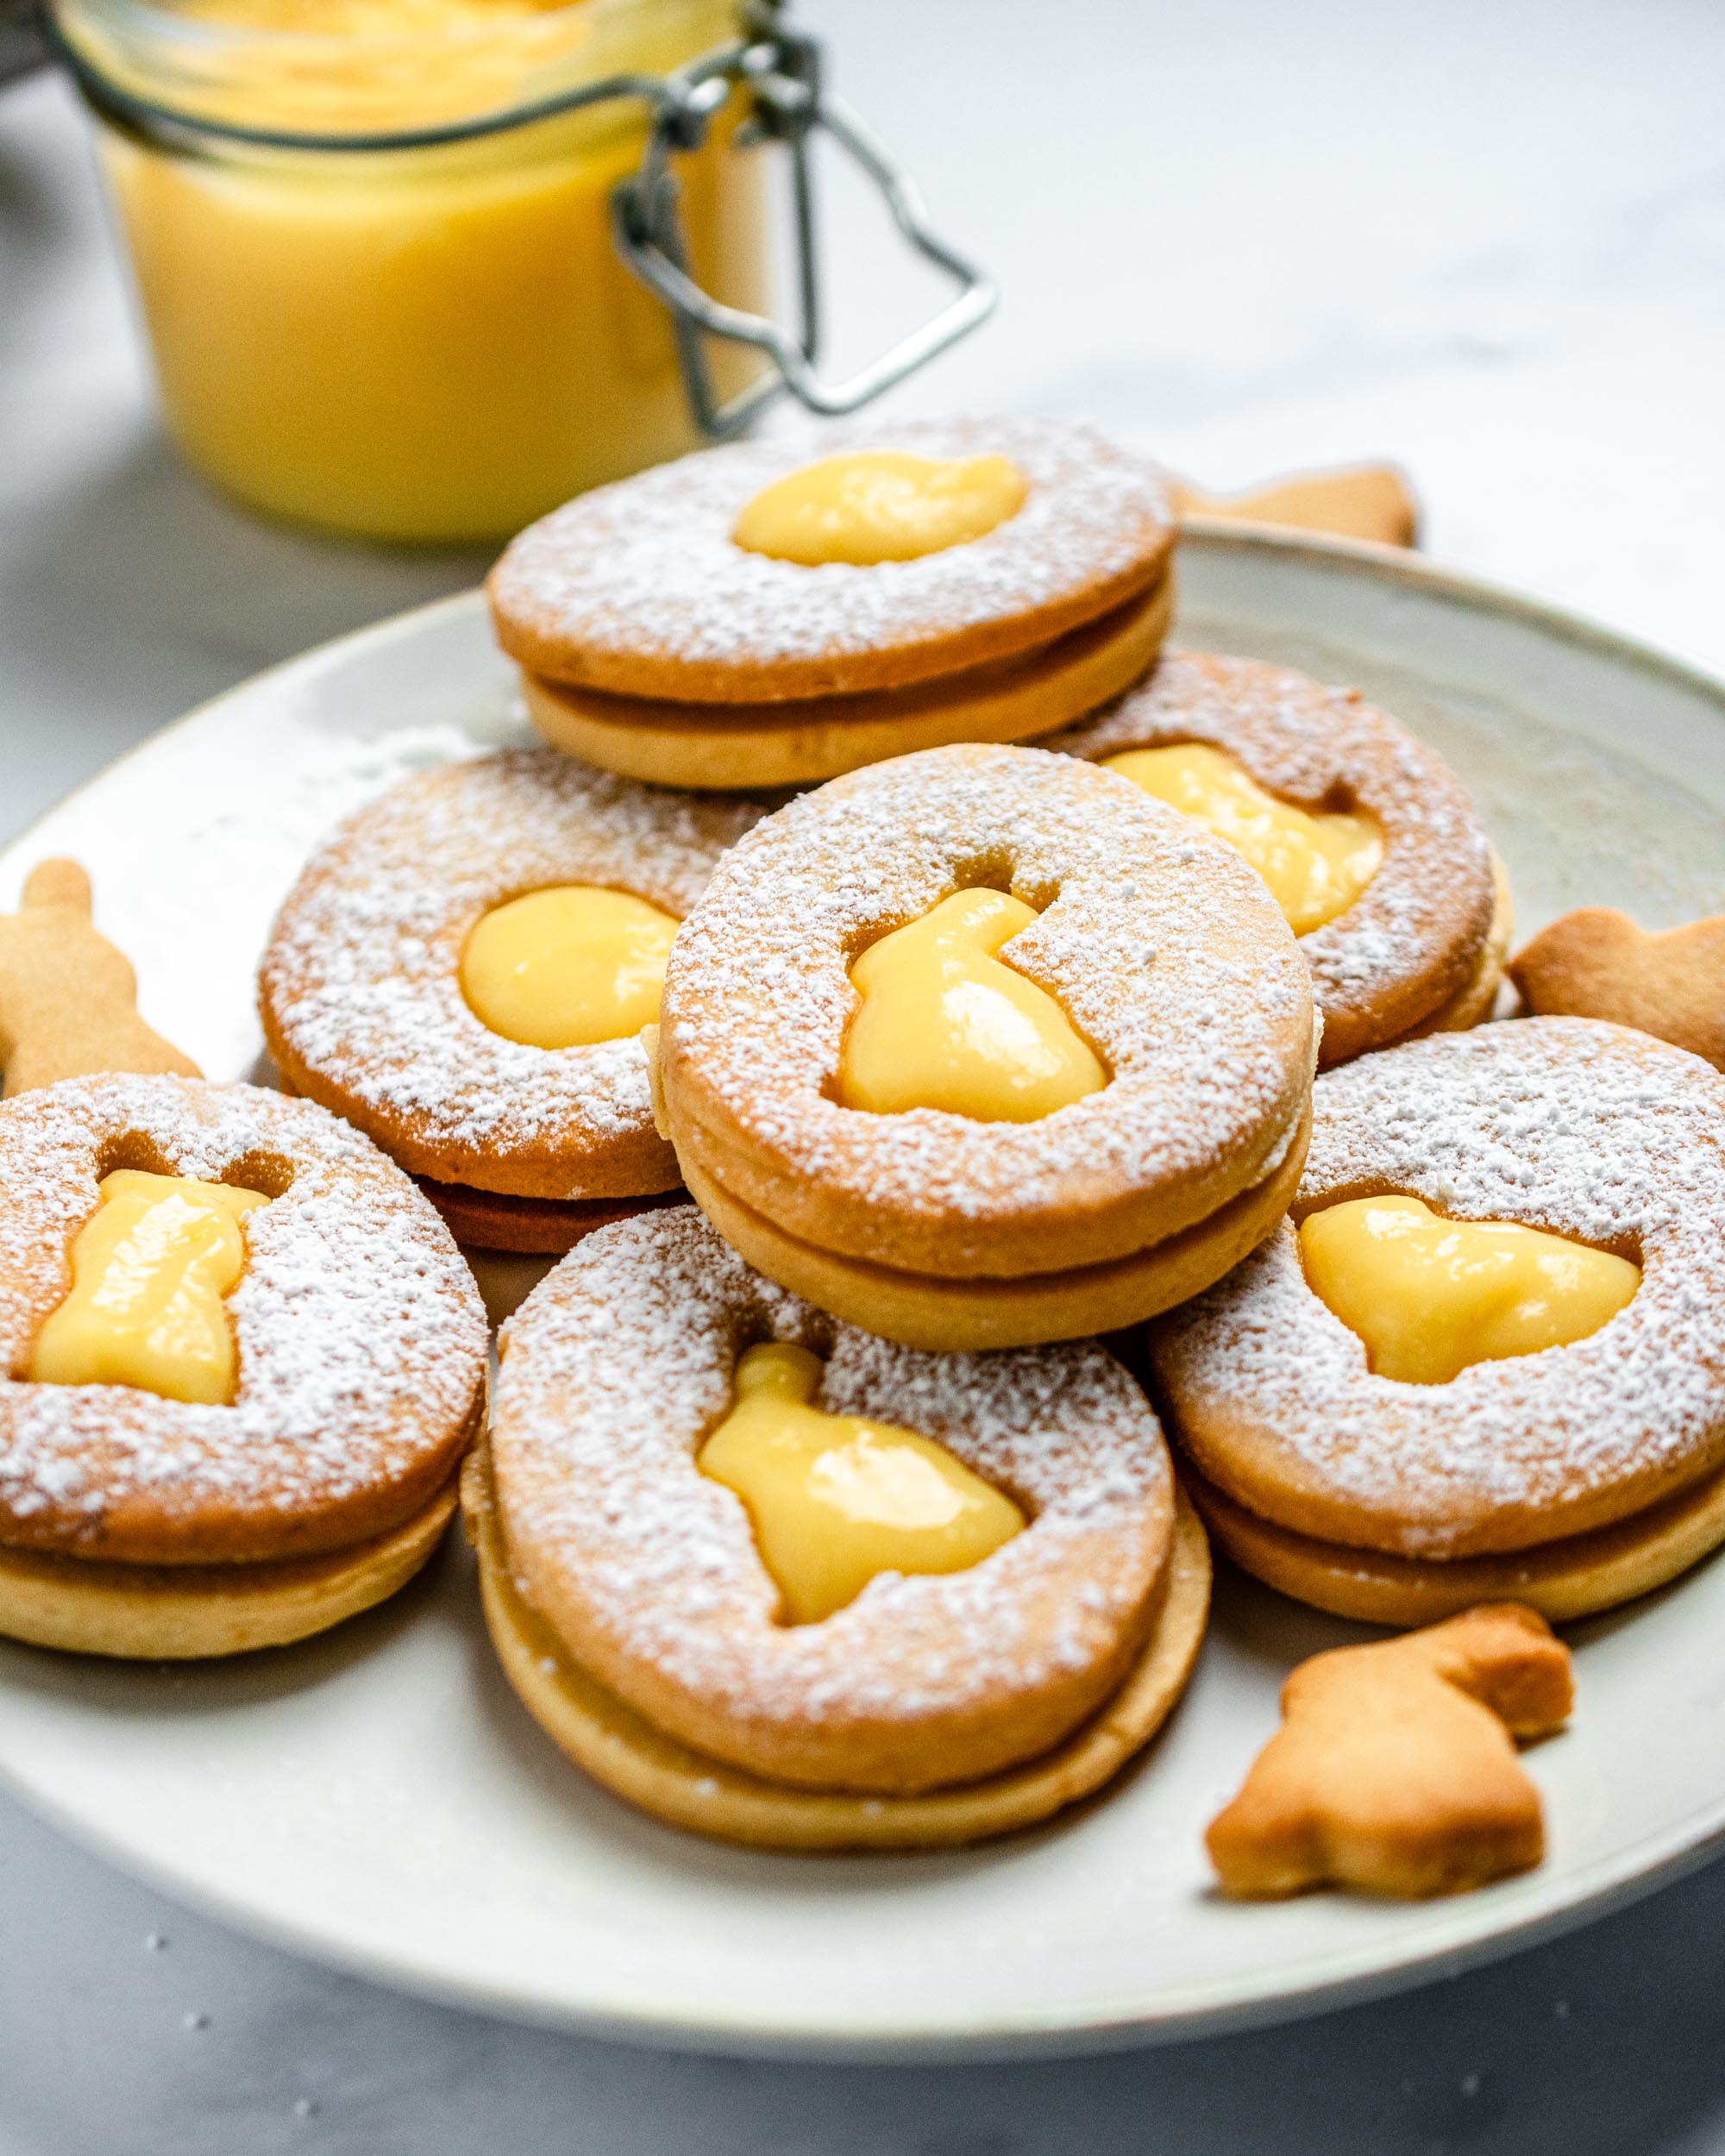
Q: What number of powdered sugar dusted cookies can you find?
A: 7